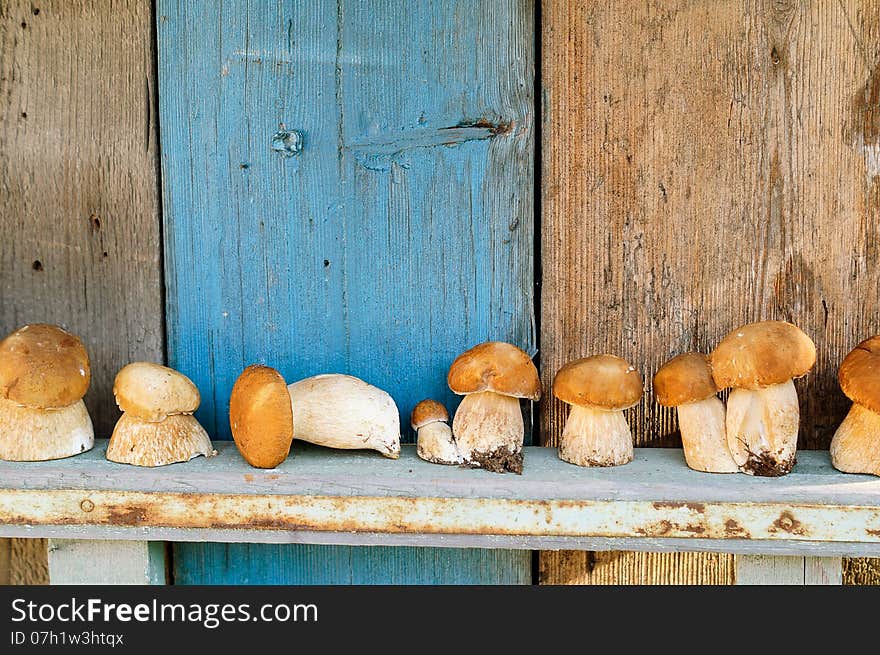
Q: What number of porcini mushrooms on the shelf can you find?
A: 9